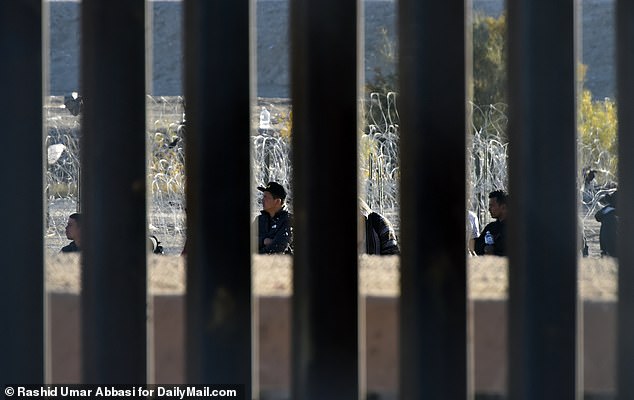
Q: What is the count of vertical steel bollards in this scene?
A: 7